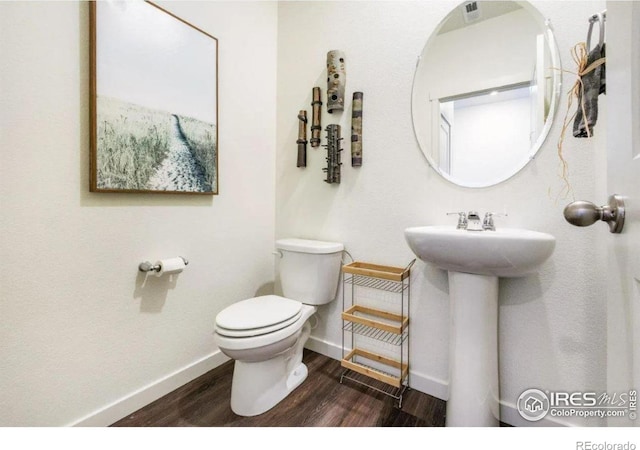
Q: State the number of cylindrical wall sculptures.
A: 5